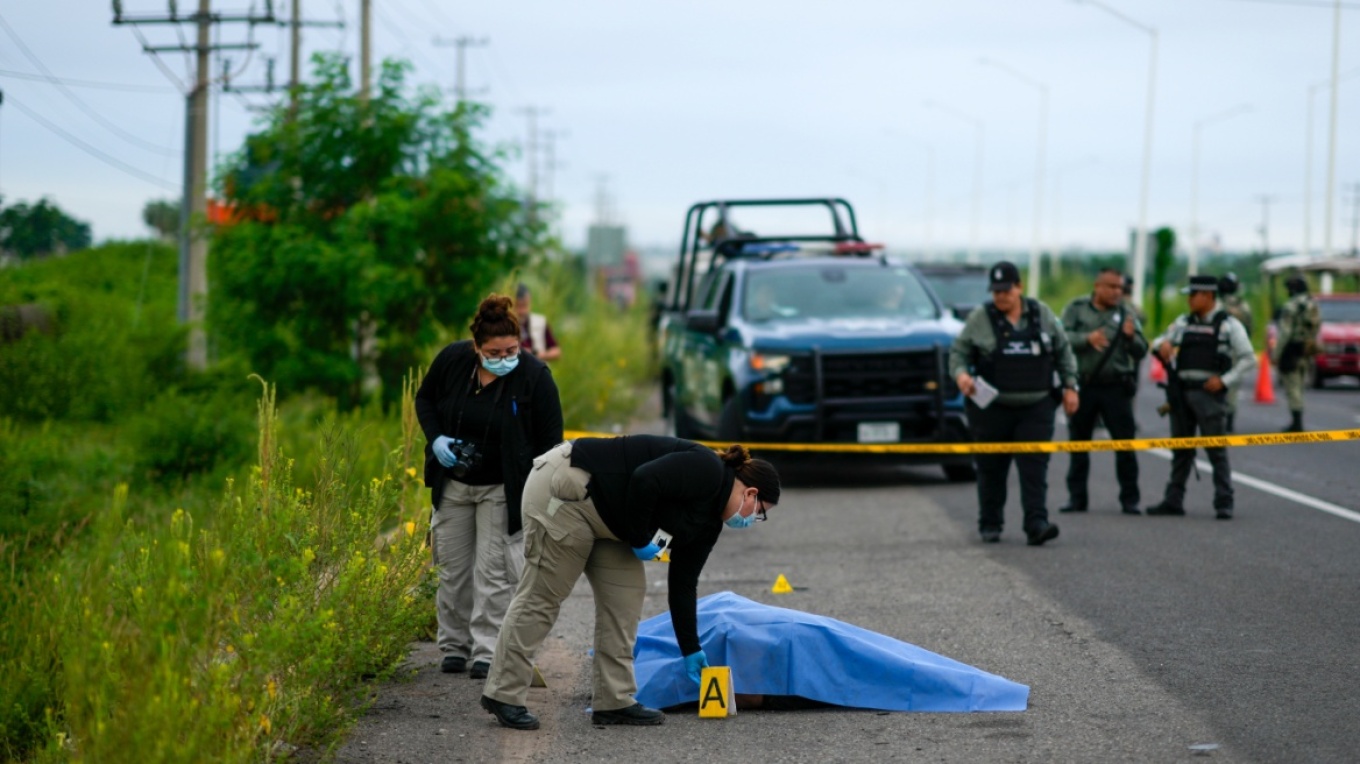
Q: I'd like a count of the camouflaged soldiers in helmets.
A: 2